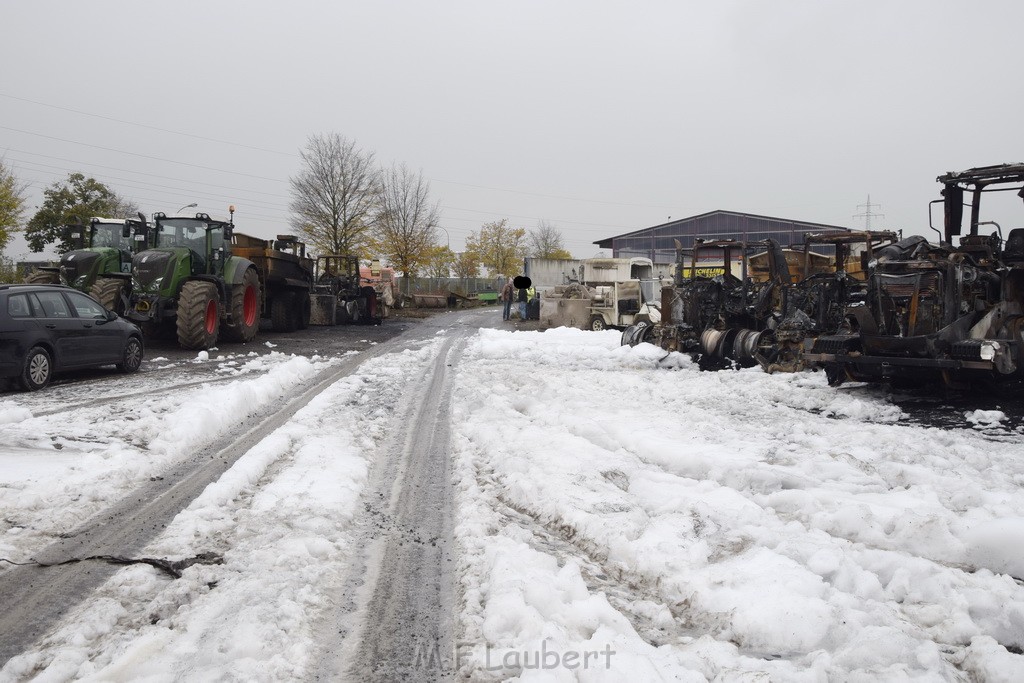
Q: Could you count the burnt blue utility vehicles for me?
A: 0